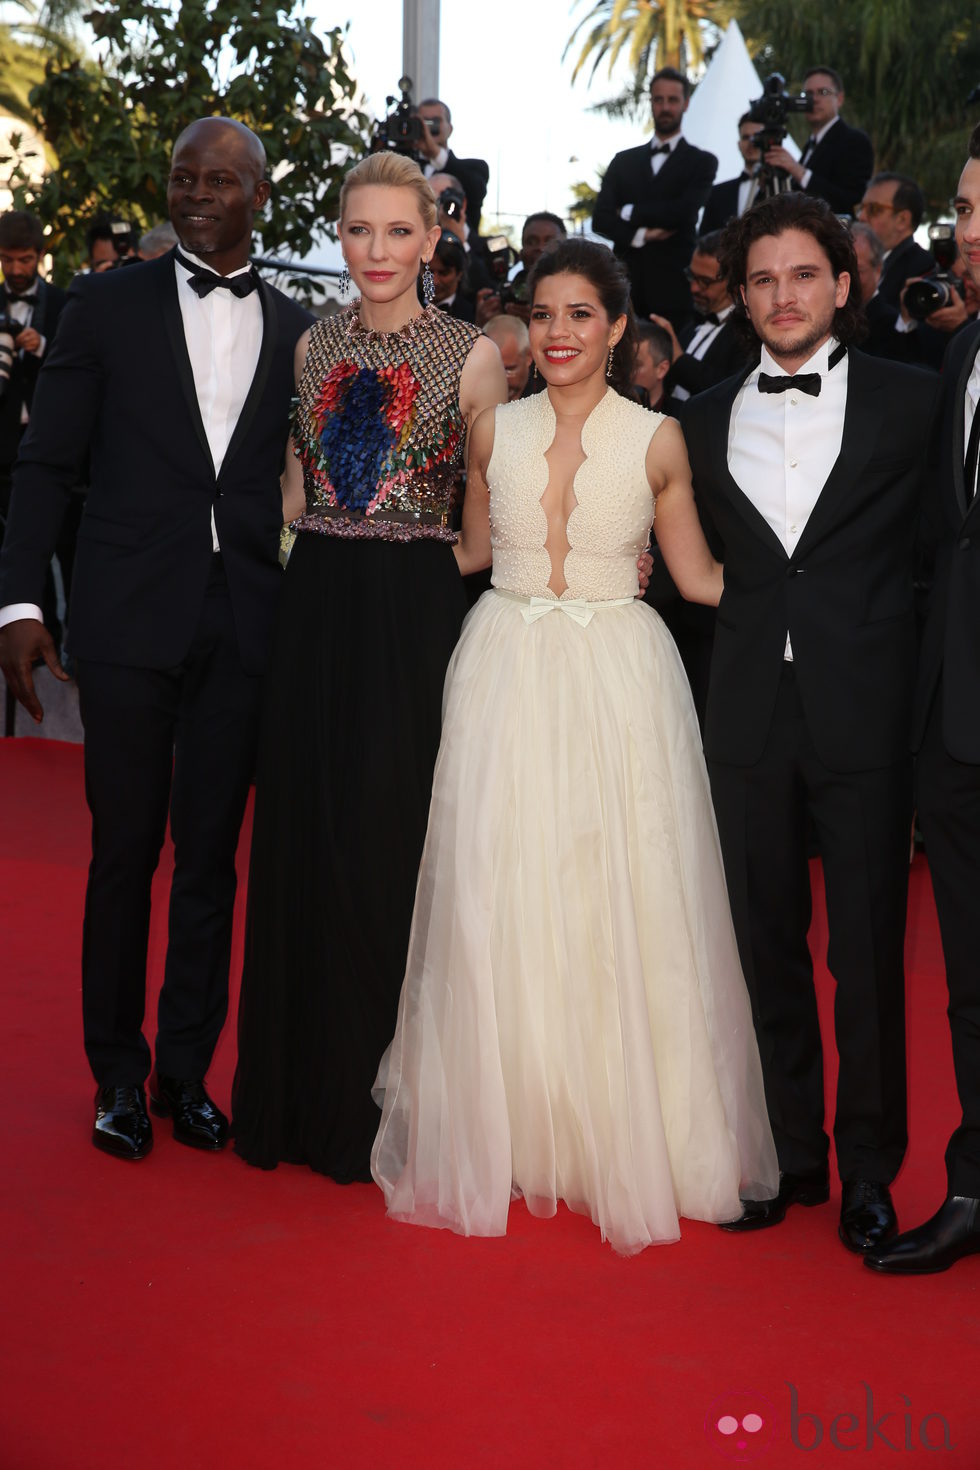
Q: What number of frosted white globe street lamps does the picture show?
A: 0